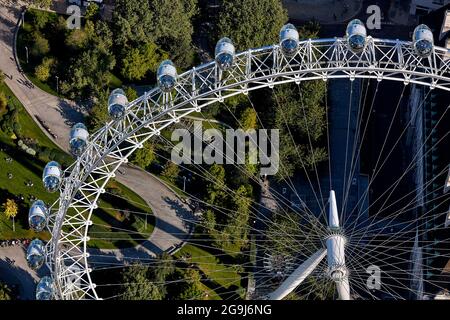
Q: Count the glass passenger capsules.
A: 11